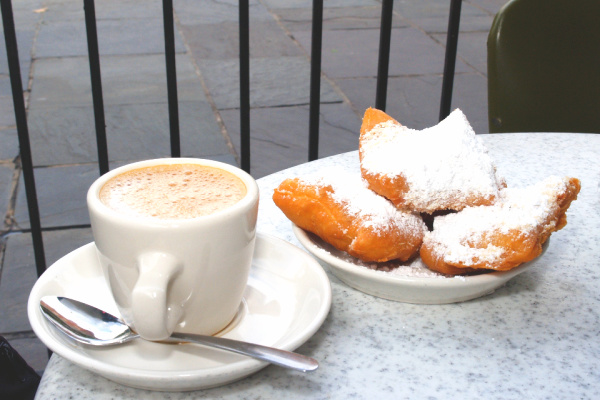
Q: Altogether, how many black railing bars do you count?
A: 7